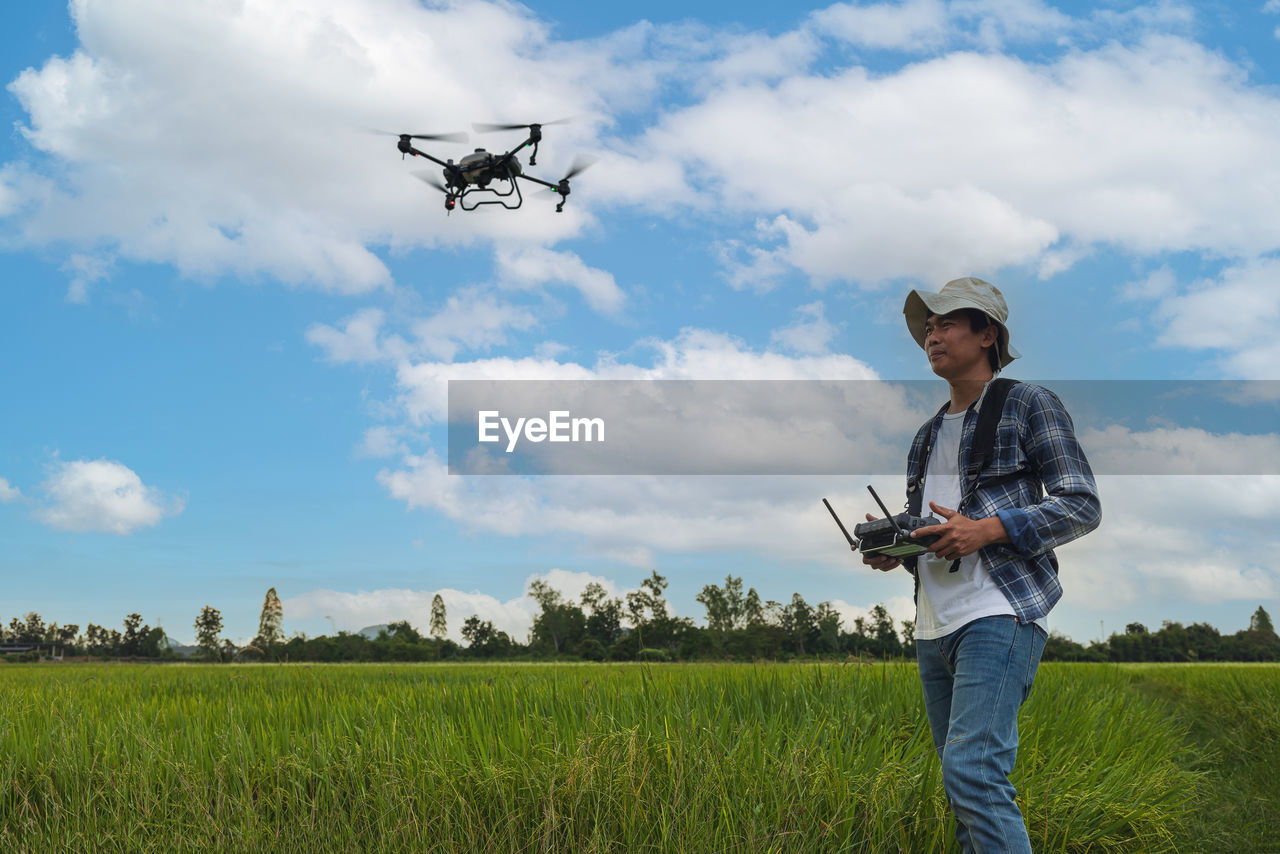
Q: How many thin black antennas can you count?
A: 2